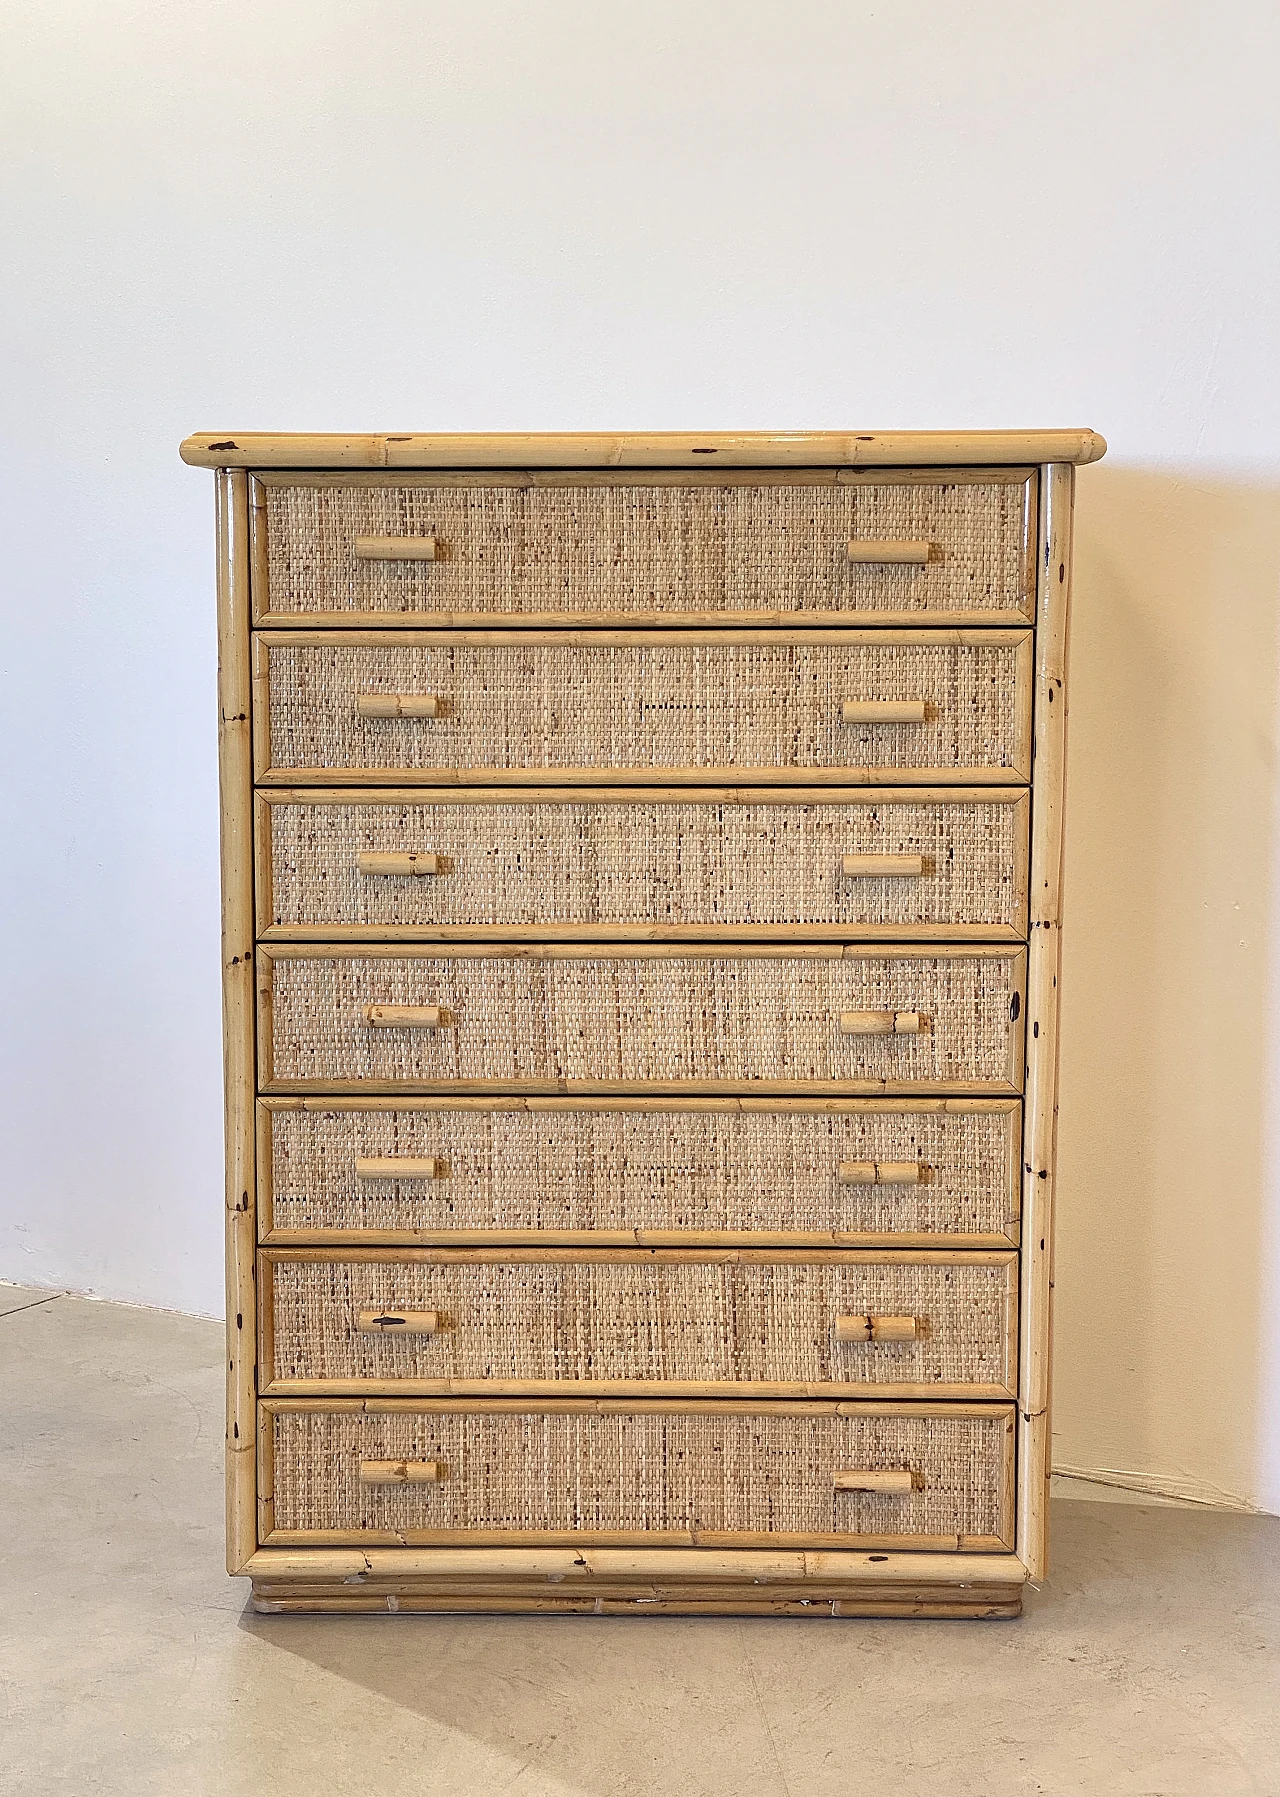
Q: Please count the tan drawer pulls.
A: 14